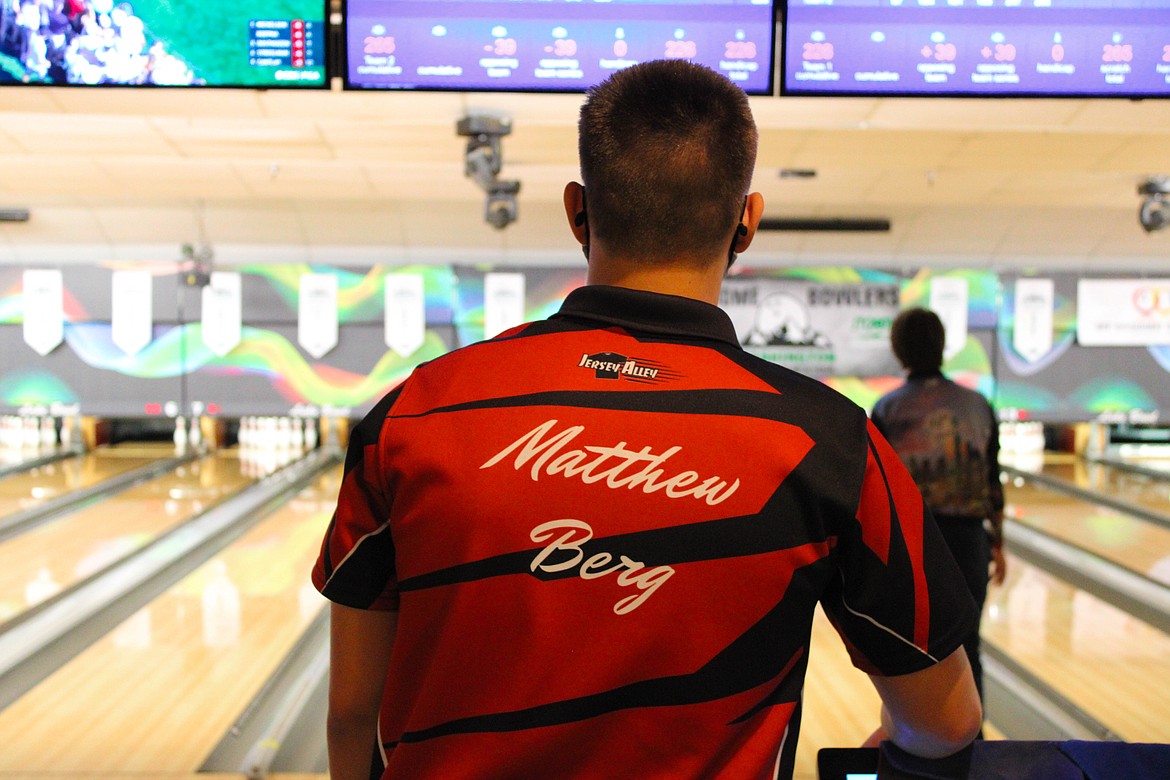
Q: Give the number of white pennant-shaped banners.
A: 8